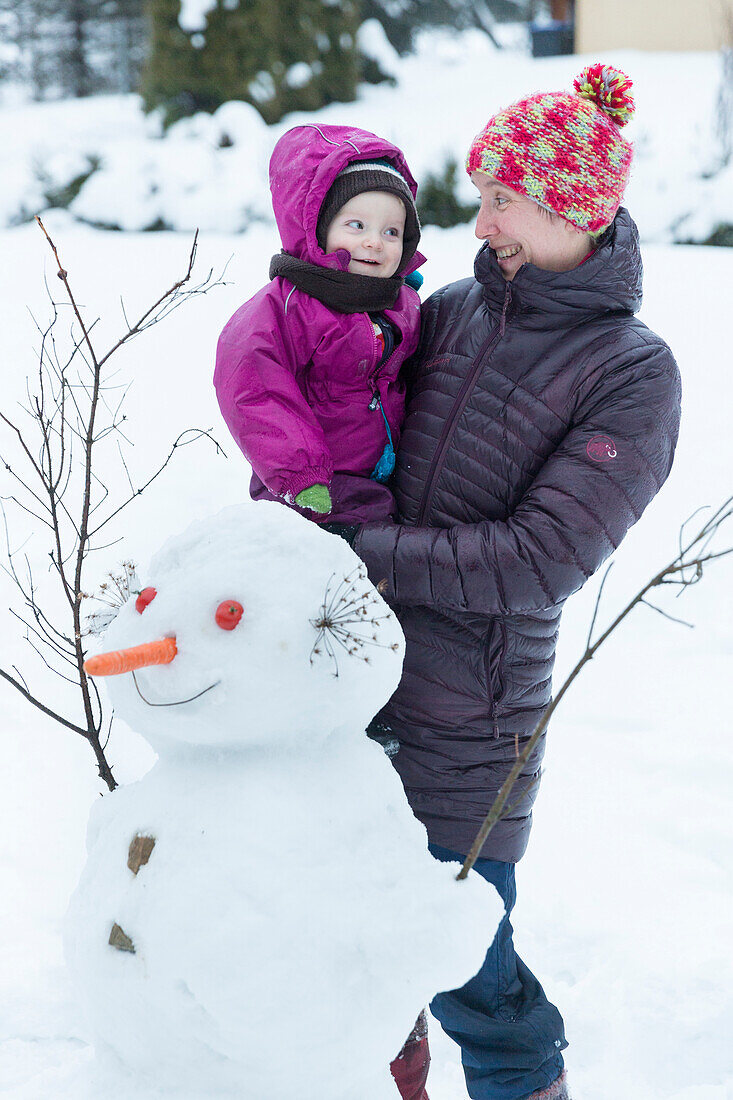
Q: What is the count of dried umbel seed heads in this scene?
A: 2